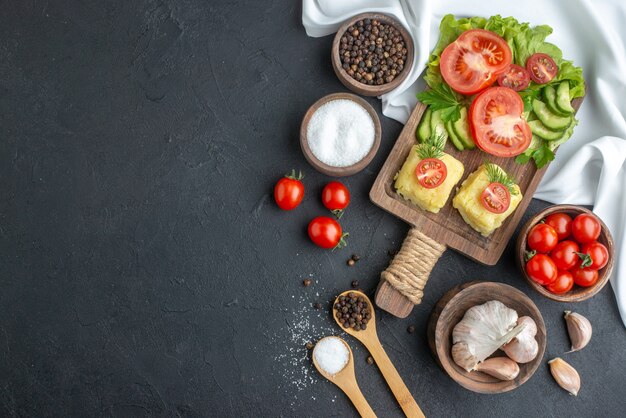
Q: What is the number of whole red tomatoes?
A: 11